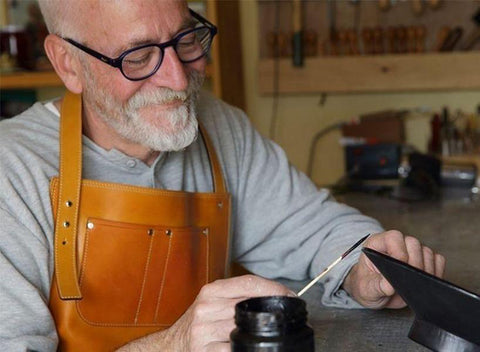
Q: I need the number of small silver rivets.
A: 7